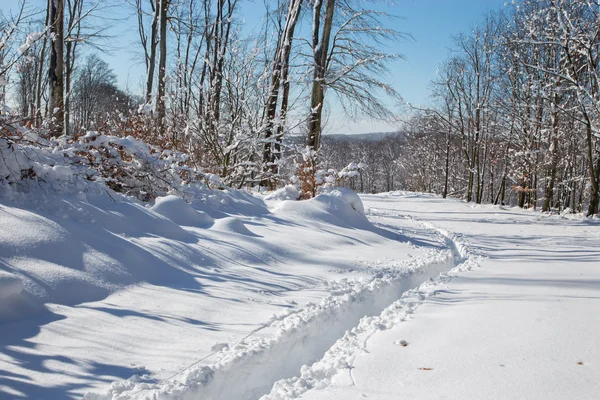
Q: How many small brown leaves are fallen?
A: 3